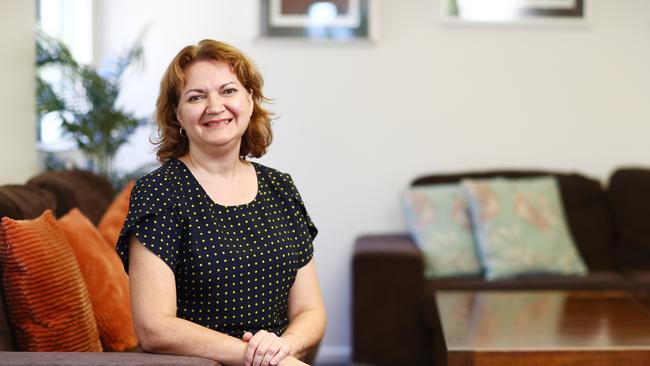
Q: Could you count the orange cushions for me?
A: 3